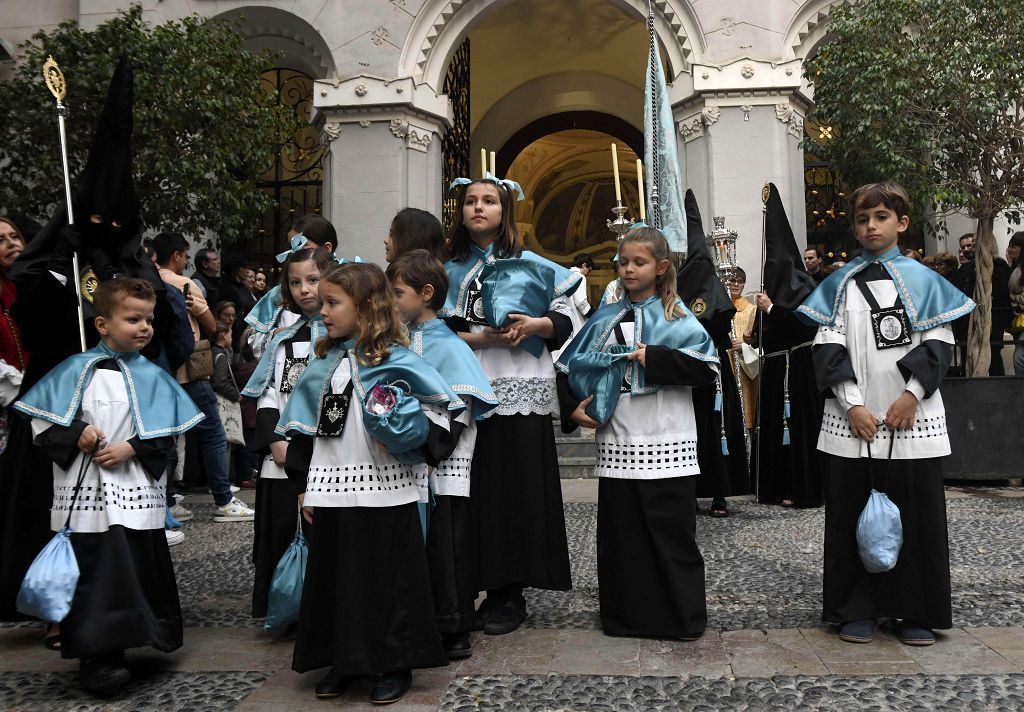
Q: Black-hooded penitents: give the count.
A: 3